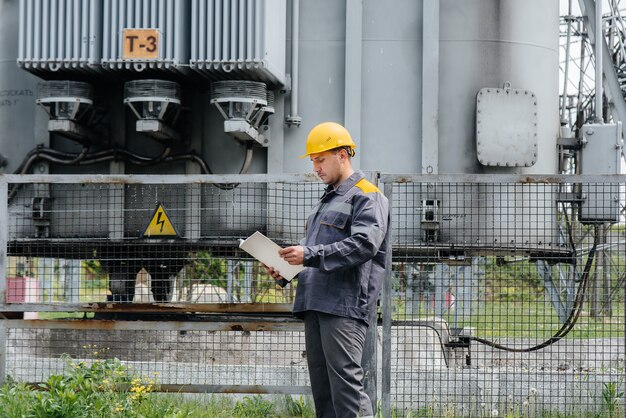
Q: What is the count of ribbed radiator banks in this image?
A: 3